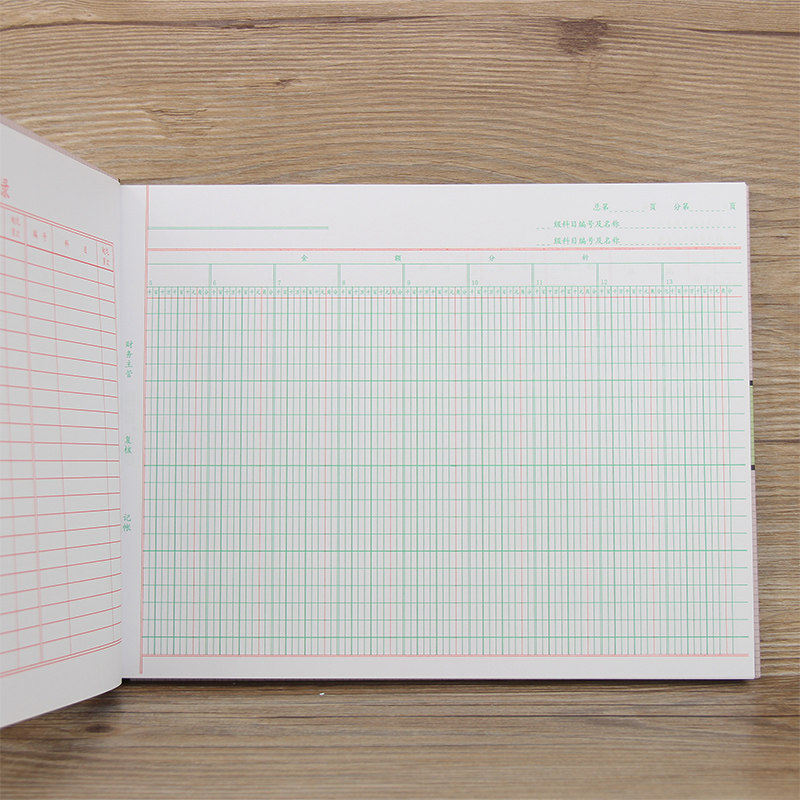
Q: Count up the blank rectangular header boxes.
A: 9